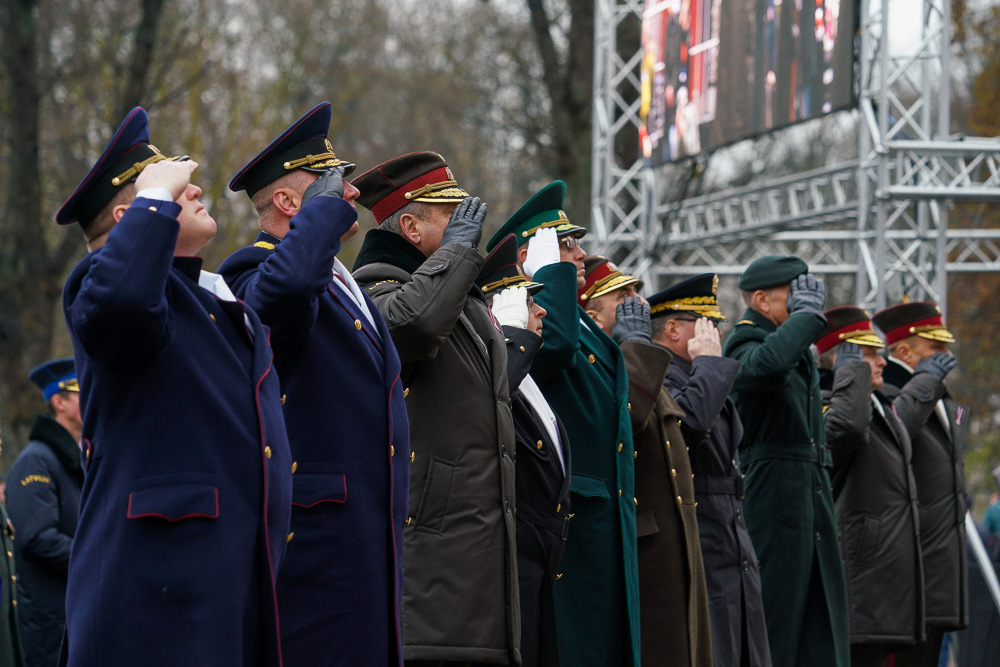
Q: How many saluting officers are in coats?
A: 10